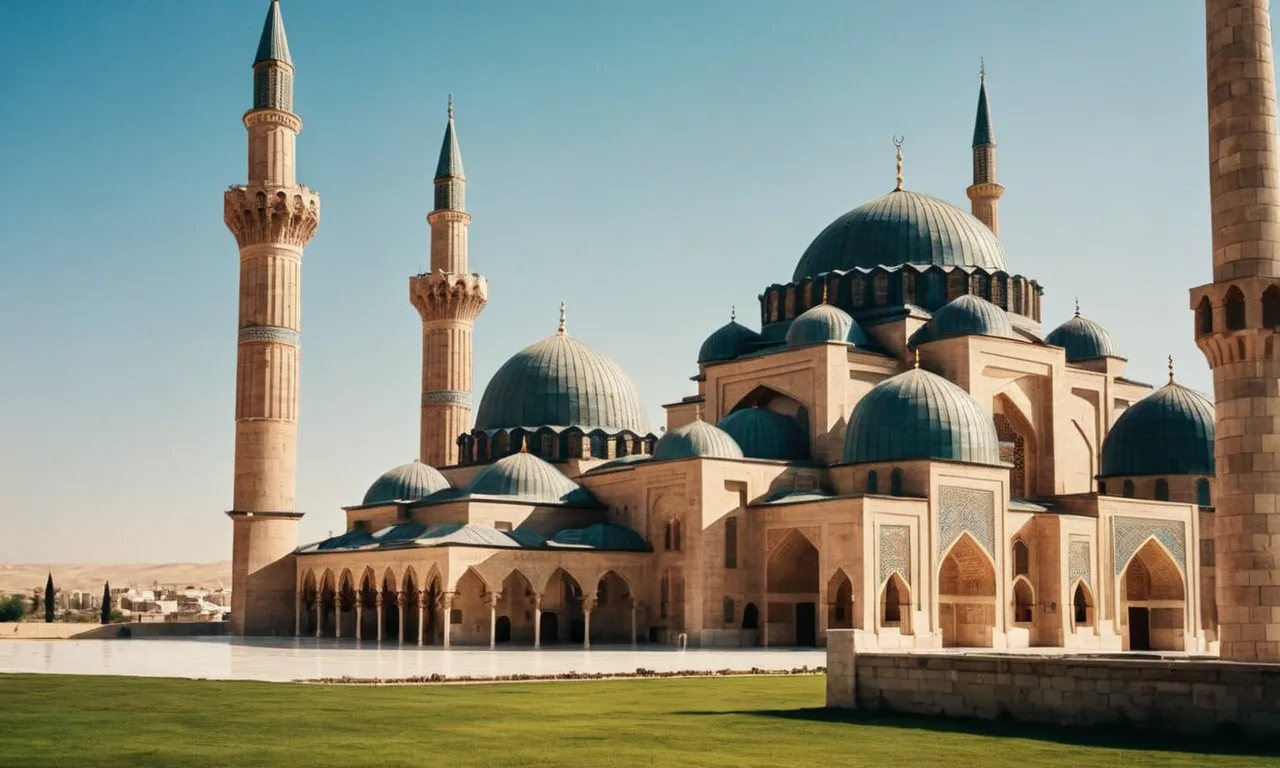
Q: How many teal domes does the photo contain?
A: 12